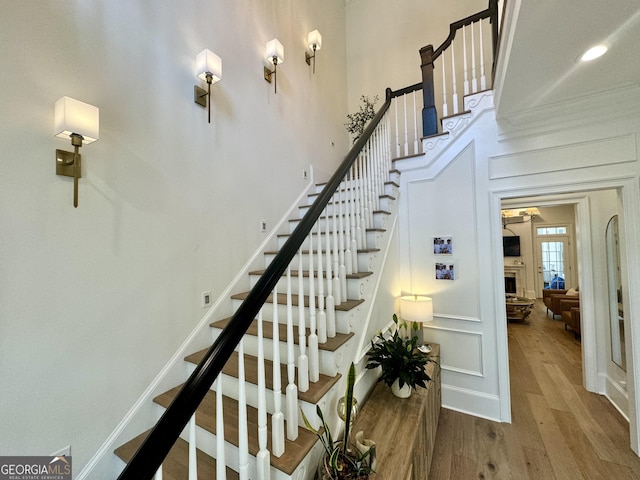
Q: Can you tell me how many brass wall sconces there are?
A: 4